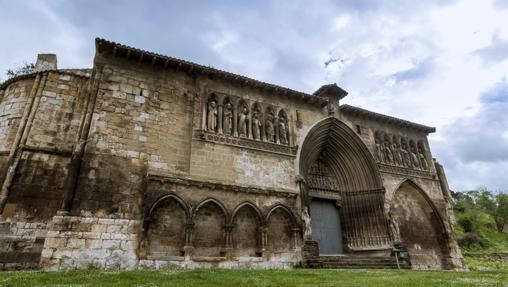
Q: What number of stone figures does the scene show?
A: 14